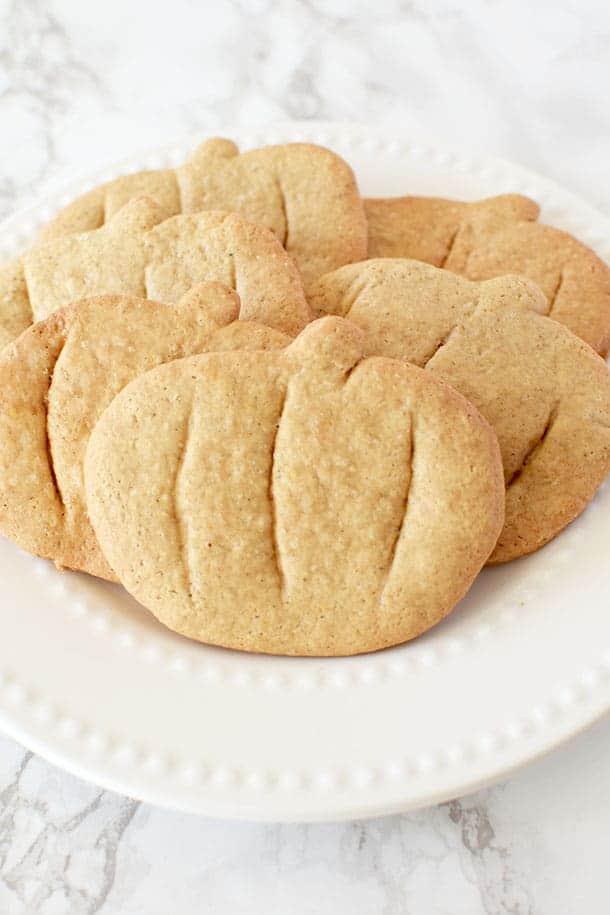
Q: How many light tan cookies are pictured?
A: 6